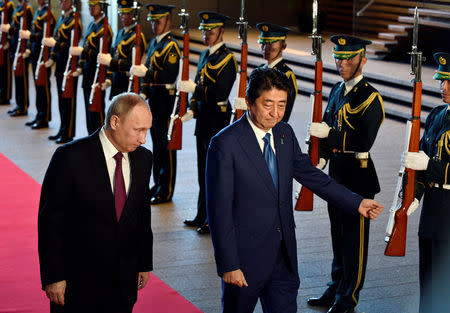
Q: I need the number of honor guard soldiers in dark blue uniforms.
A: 11